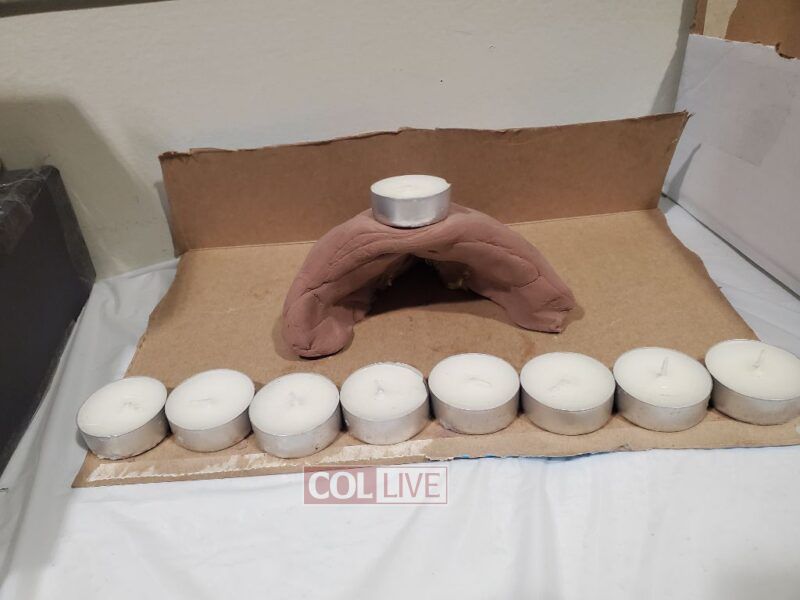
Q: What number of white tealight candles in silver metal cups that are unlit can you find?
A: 9